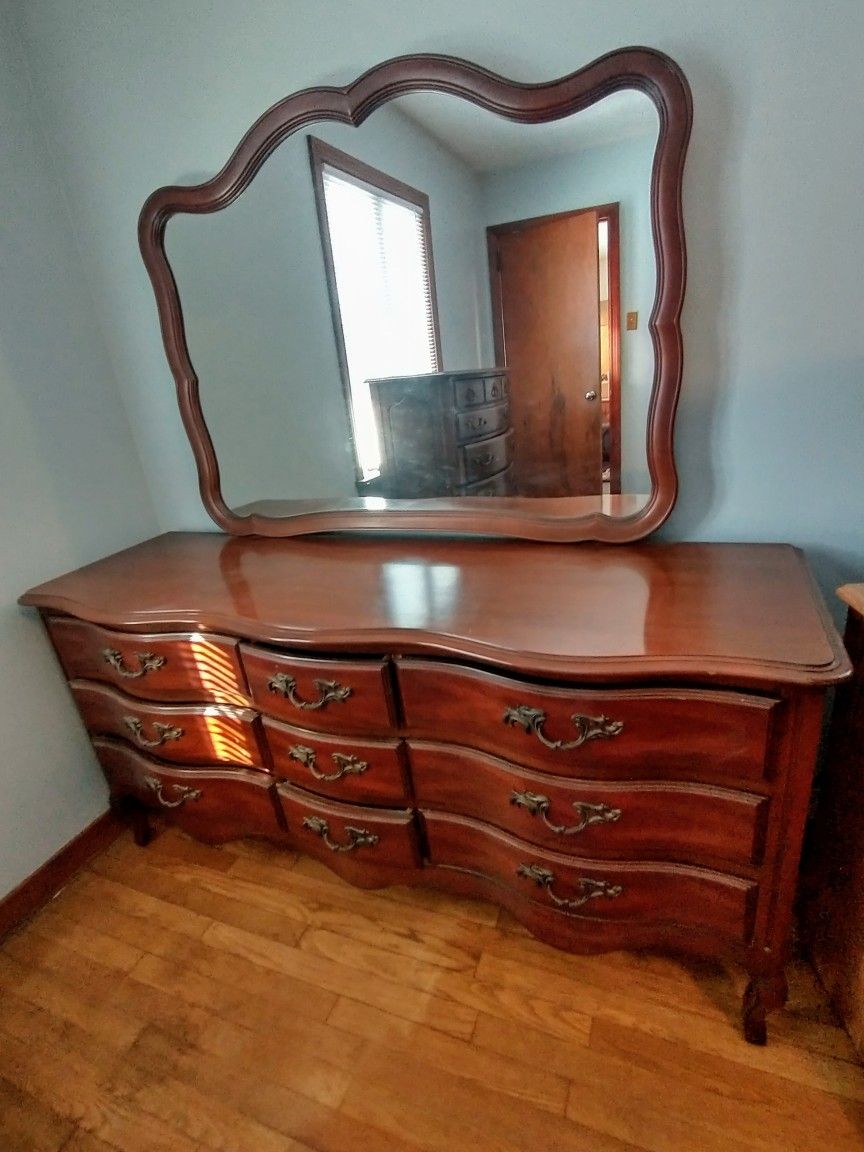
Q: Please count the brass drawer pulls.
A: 9